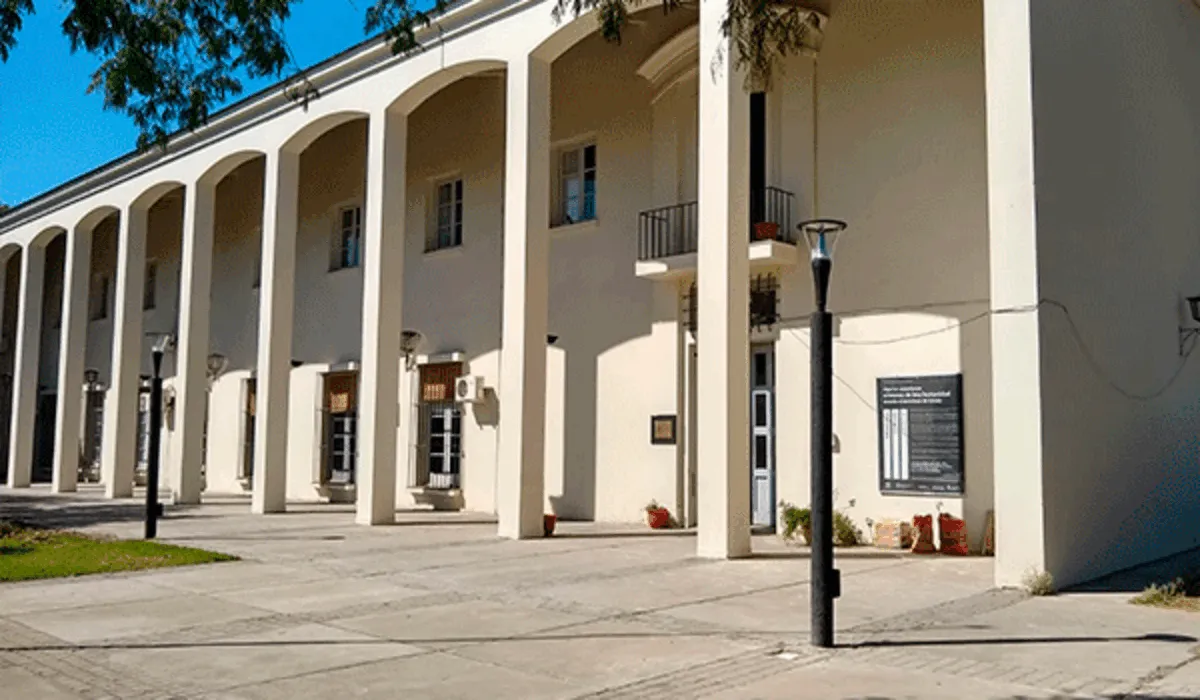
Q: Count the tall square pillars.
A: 9